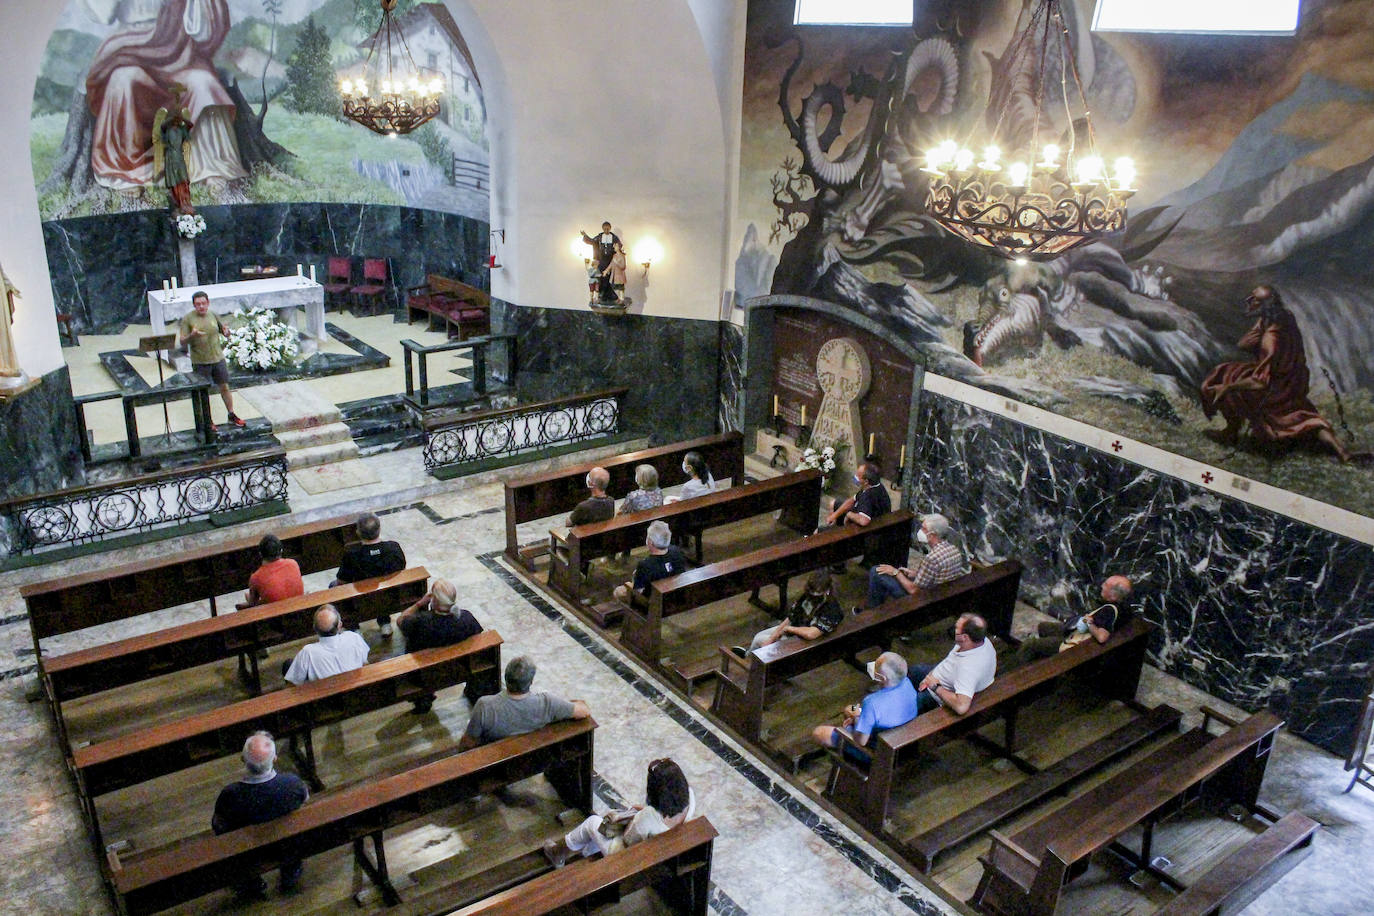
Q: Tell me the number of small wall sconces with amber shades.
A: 2